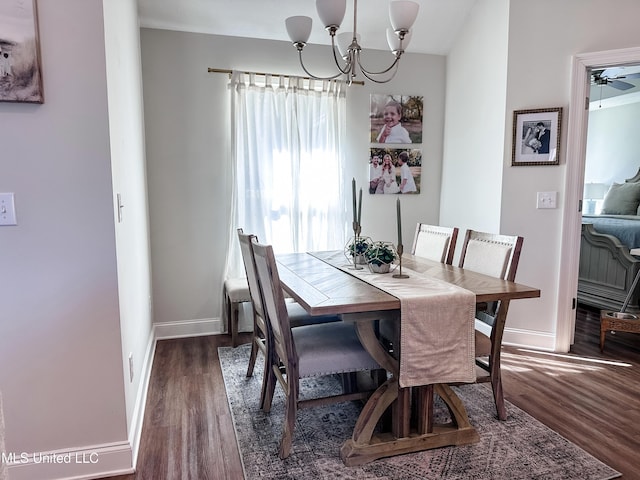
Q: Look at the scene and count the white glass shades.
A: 5